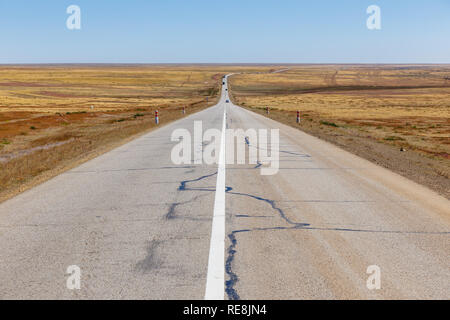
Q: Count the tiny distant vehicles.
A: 4